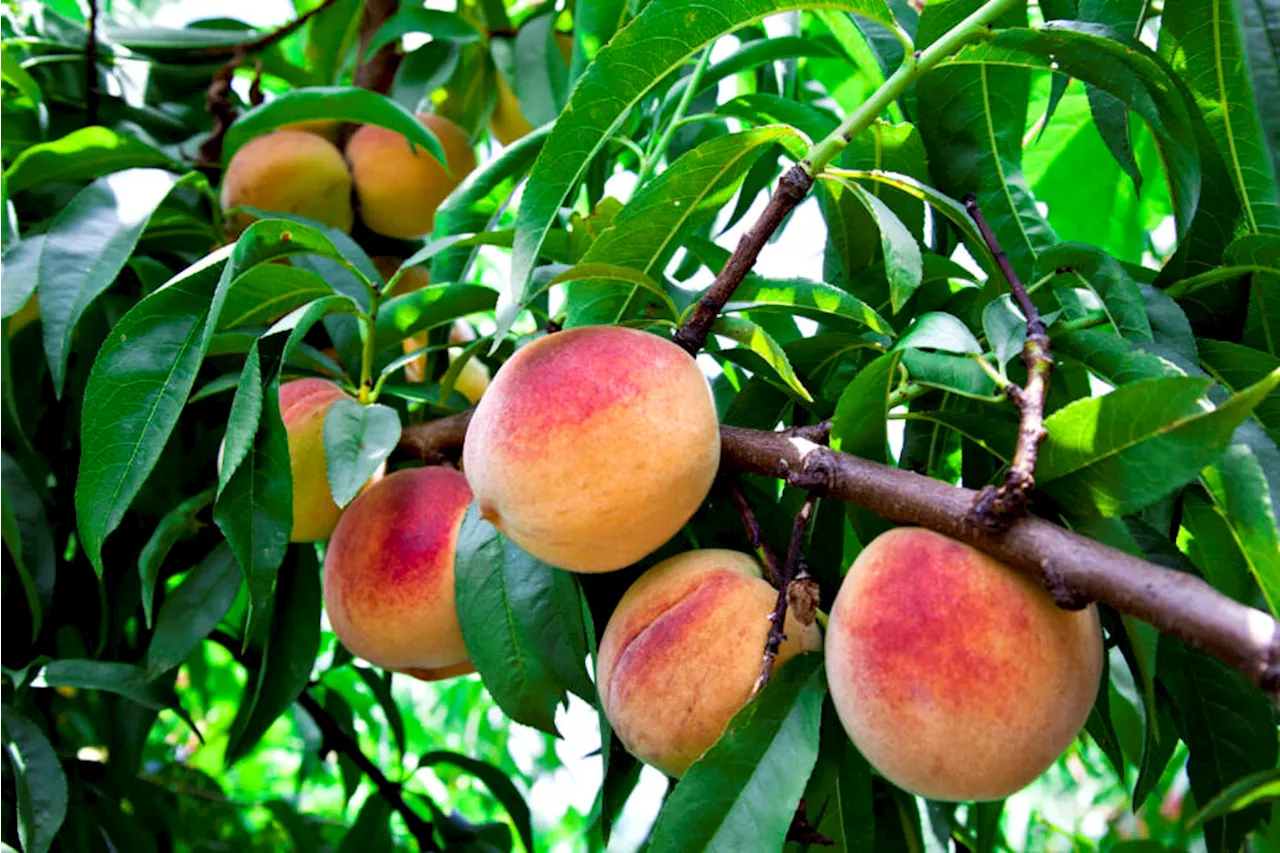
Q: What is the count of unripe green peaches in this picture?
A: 0